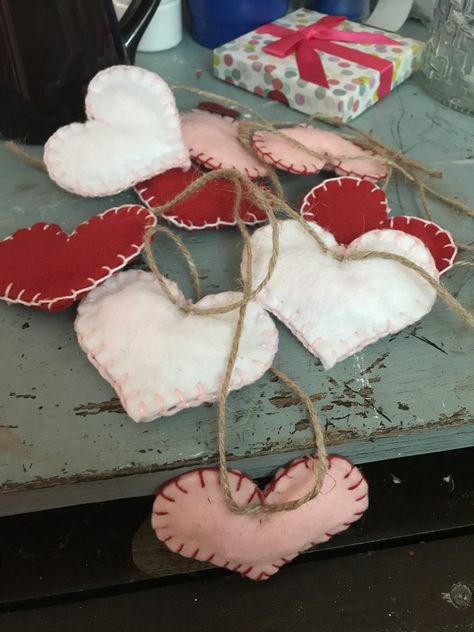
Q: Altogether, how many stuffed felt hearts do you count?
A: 9